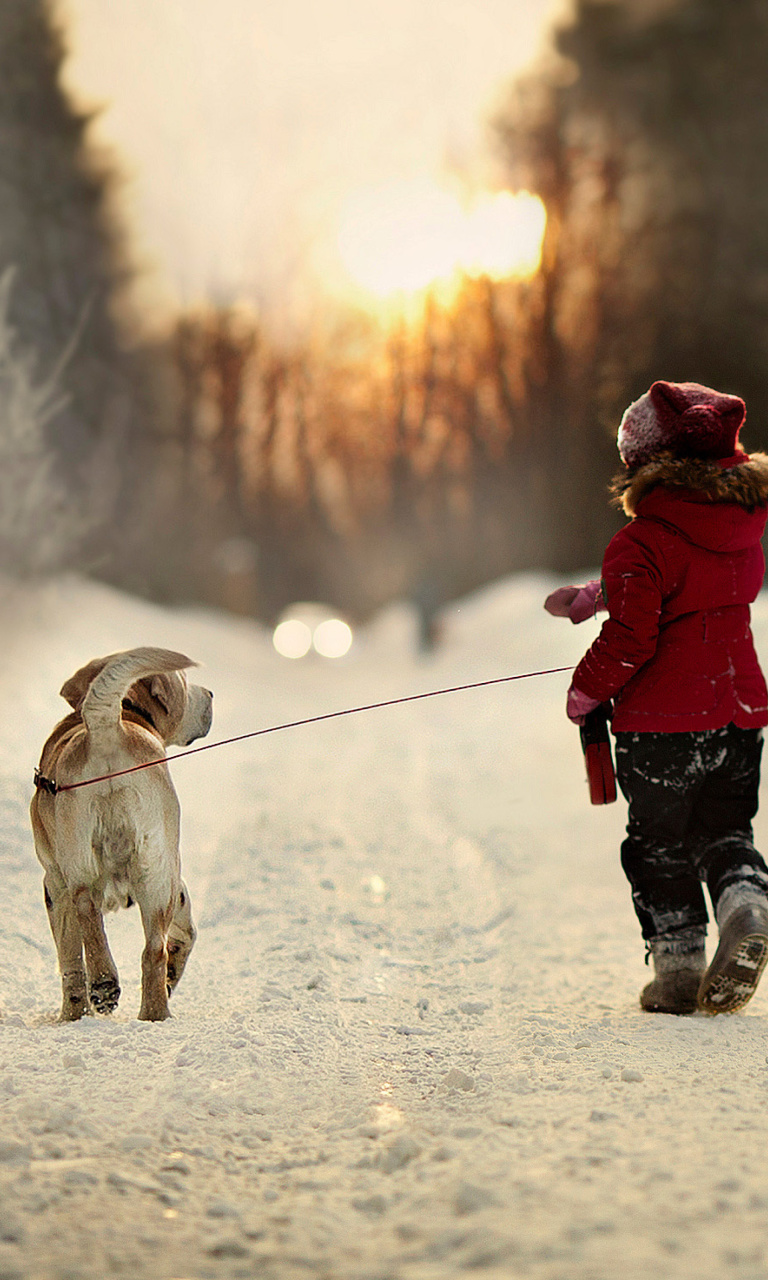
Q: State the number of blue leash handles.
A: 0